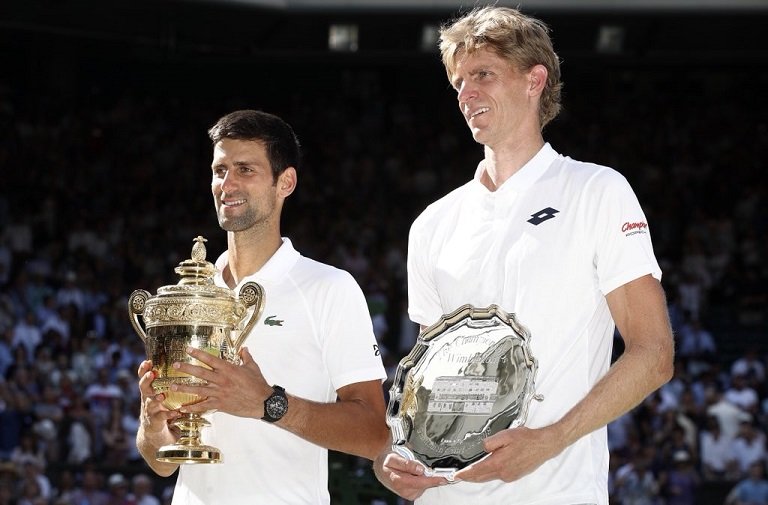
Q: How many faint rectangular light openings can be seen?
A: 3